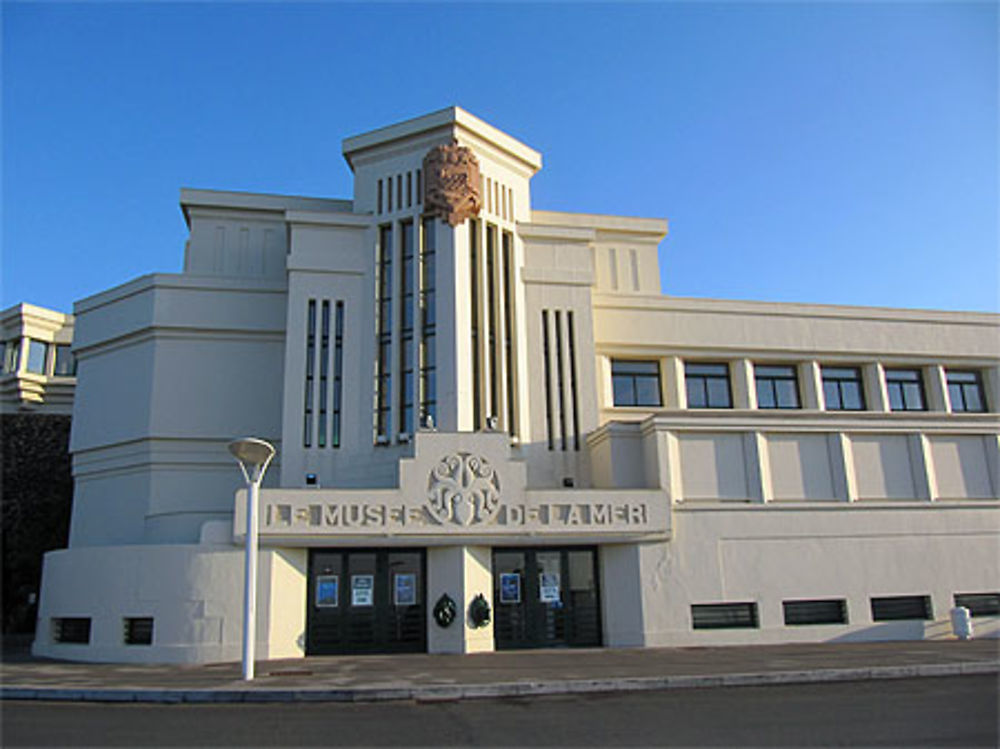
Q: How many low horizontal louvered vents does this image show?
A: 6